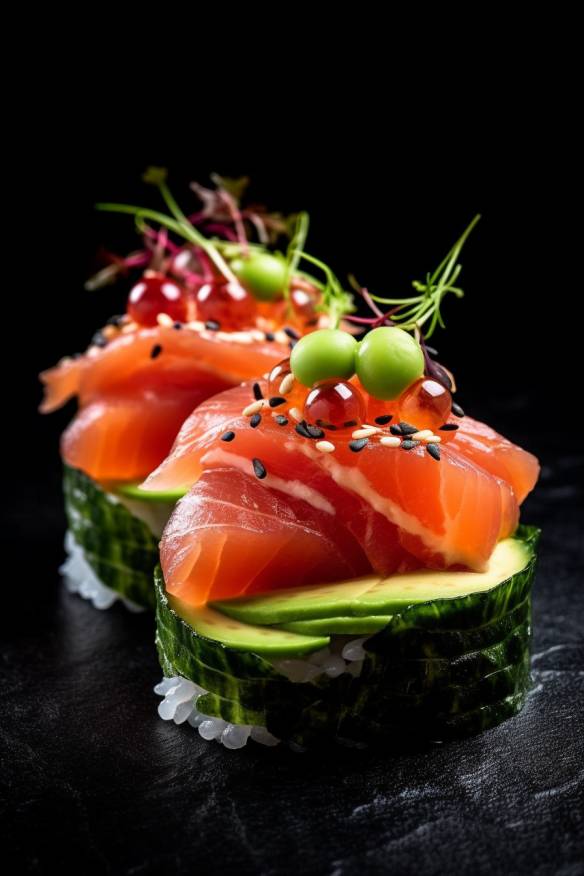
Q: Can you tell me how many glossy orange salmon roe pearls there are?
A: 7